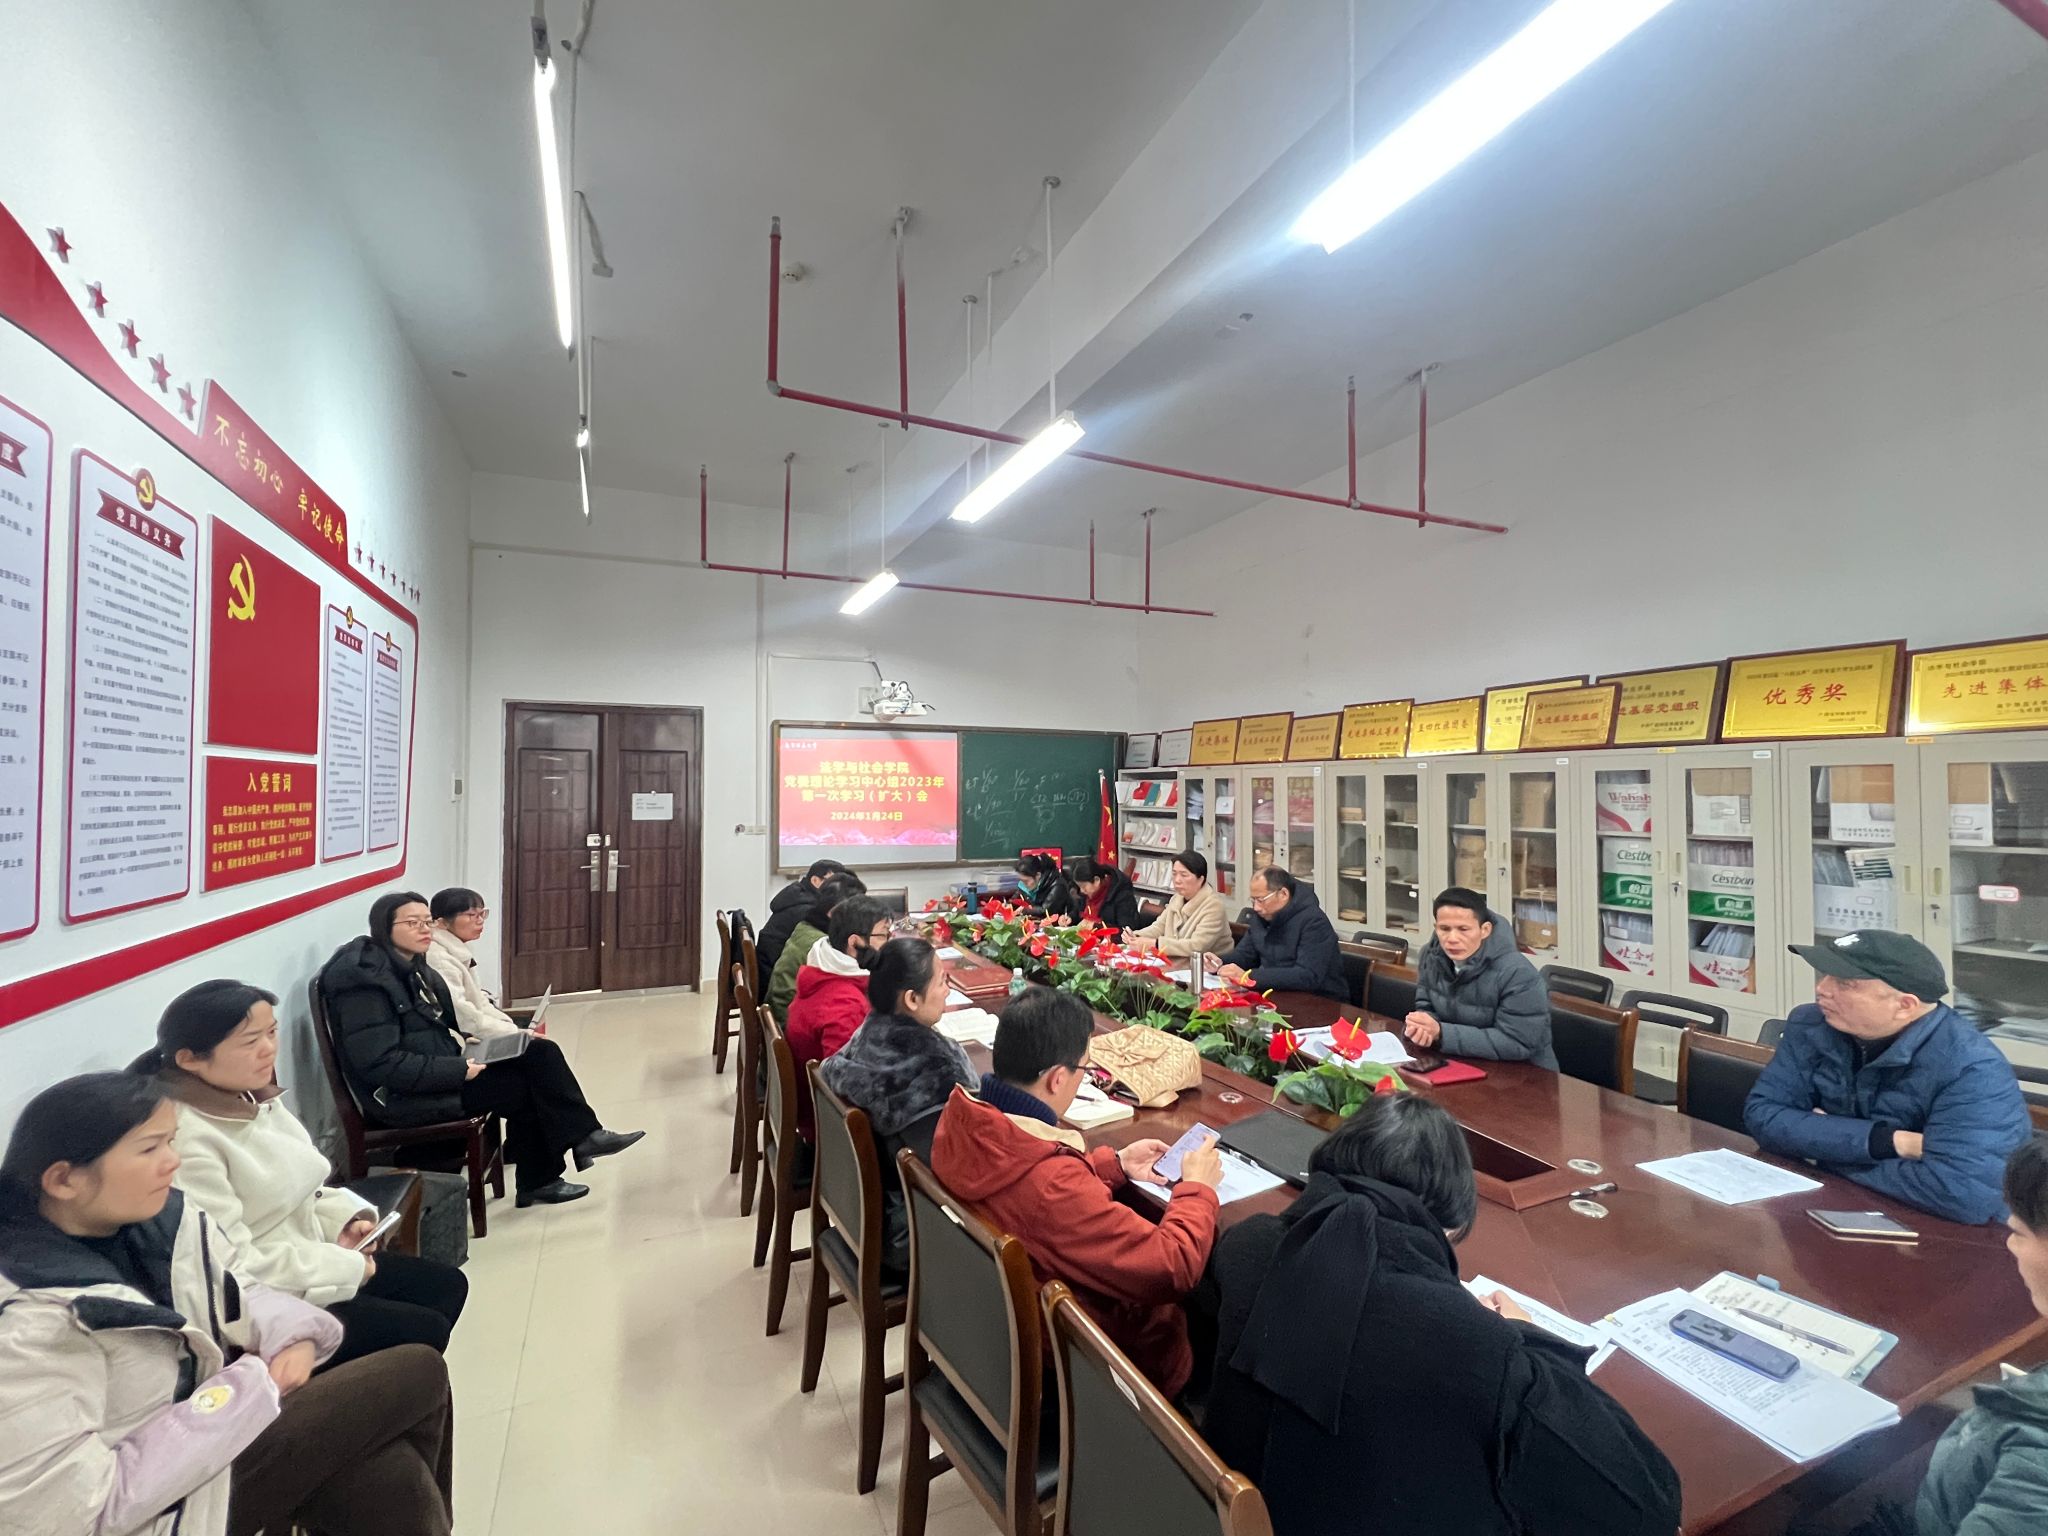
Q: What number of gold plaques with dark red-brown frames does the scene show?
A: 10